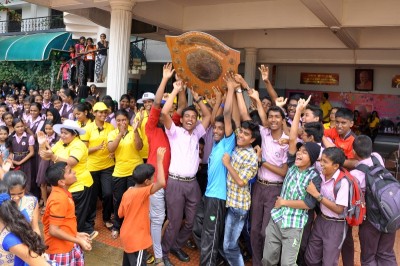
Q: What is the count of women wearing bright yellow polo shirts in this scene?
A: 5